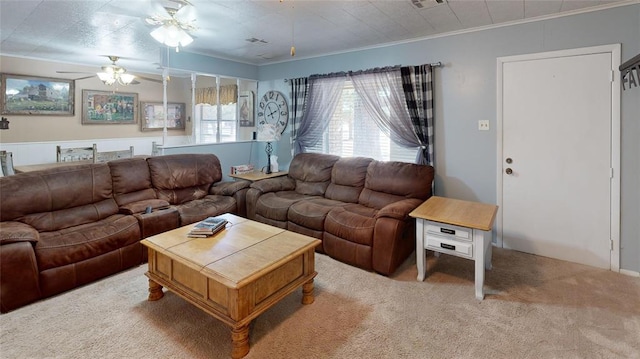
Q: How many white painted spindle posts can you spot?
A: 4